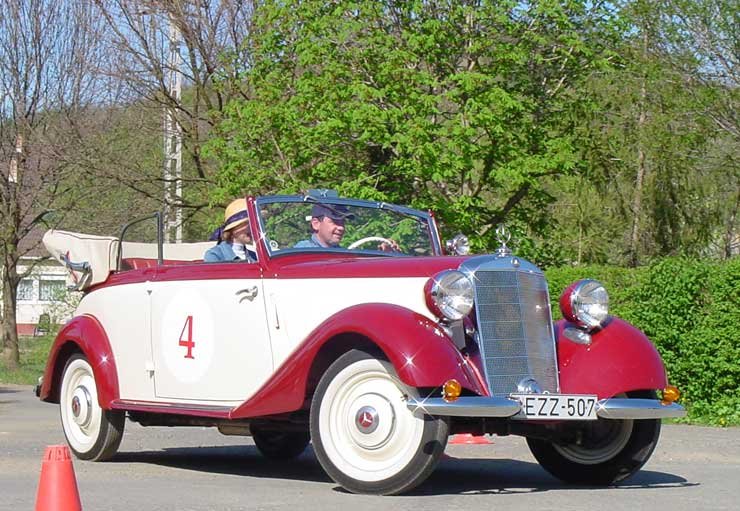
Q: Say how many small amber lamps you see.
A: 2